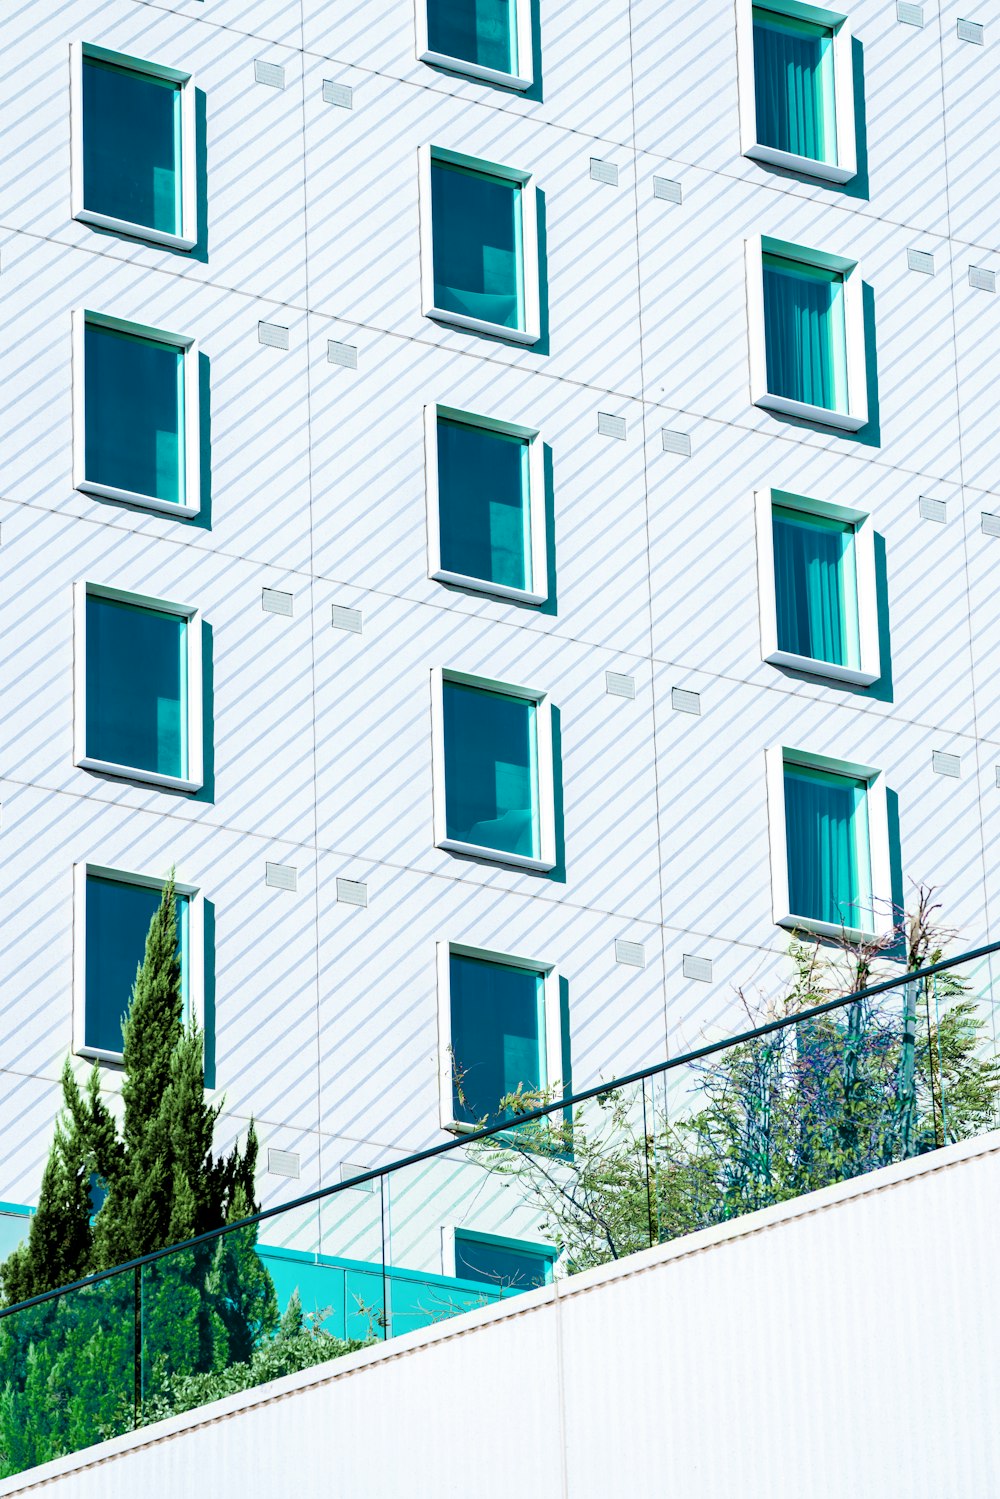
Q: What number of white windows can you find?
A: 14